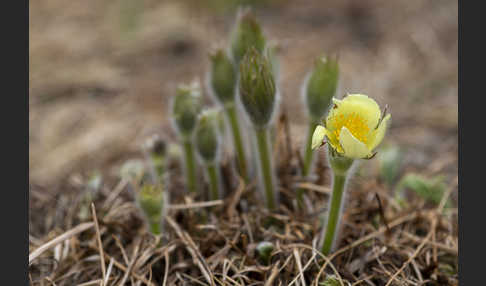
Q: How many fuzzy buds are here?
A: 8